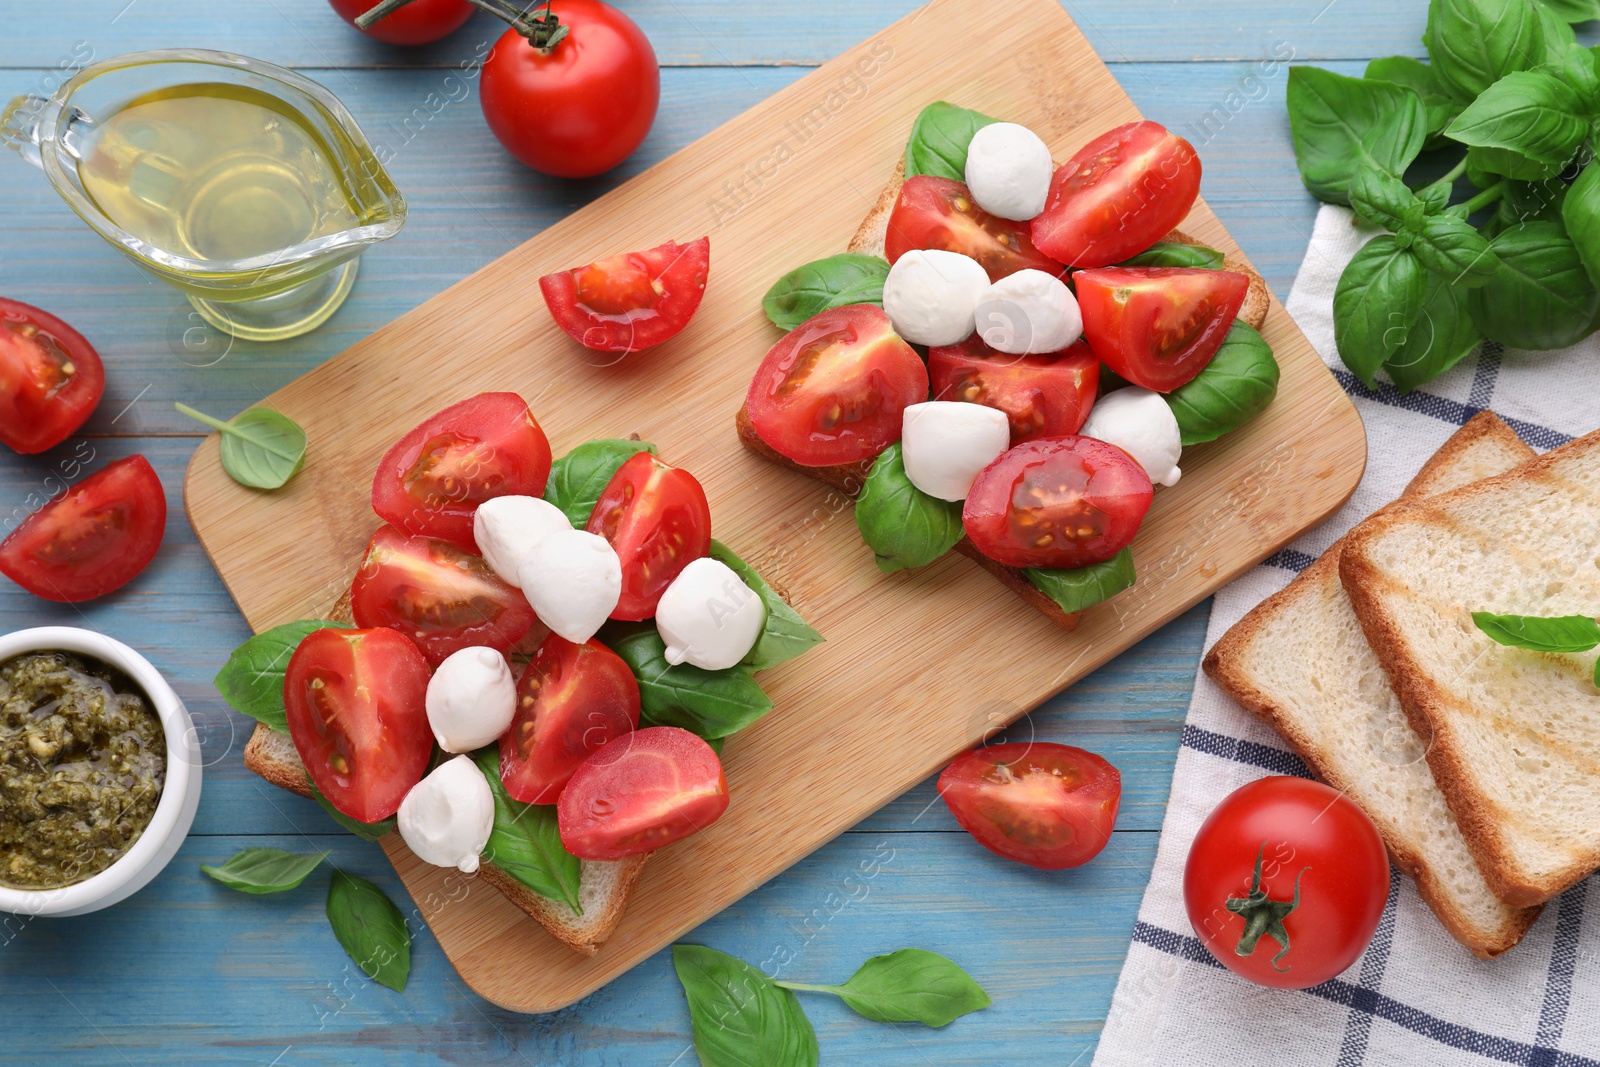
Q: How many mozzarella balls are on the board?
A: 10